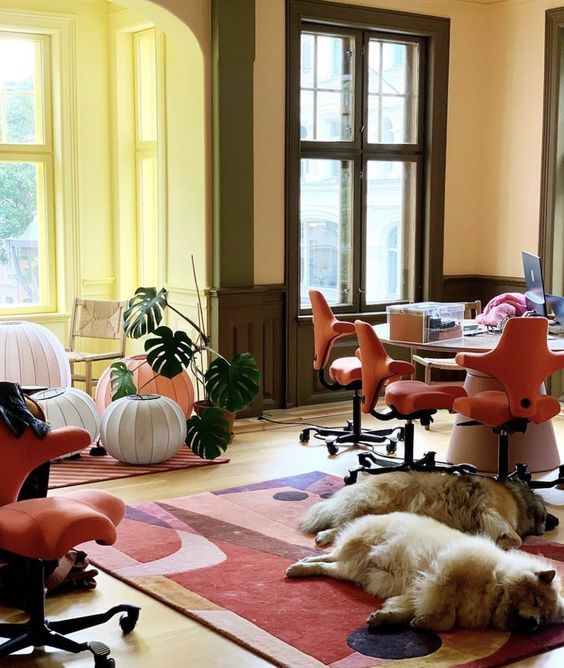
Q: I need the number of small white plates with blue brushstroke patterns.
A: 0